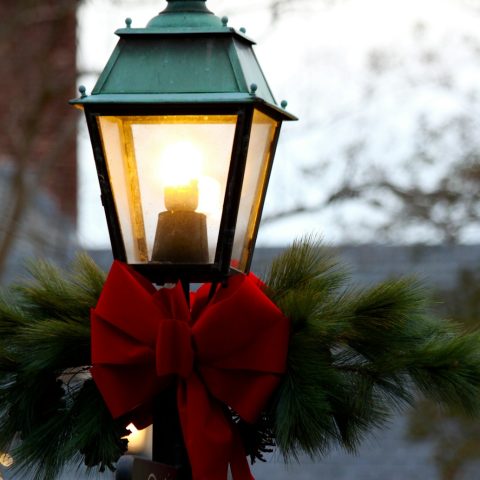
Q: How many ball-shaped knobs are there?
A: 6